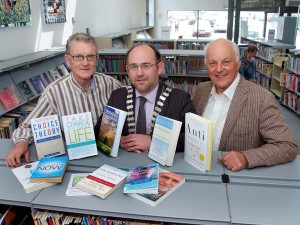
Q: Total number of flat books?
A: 6